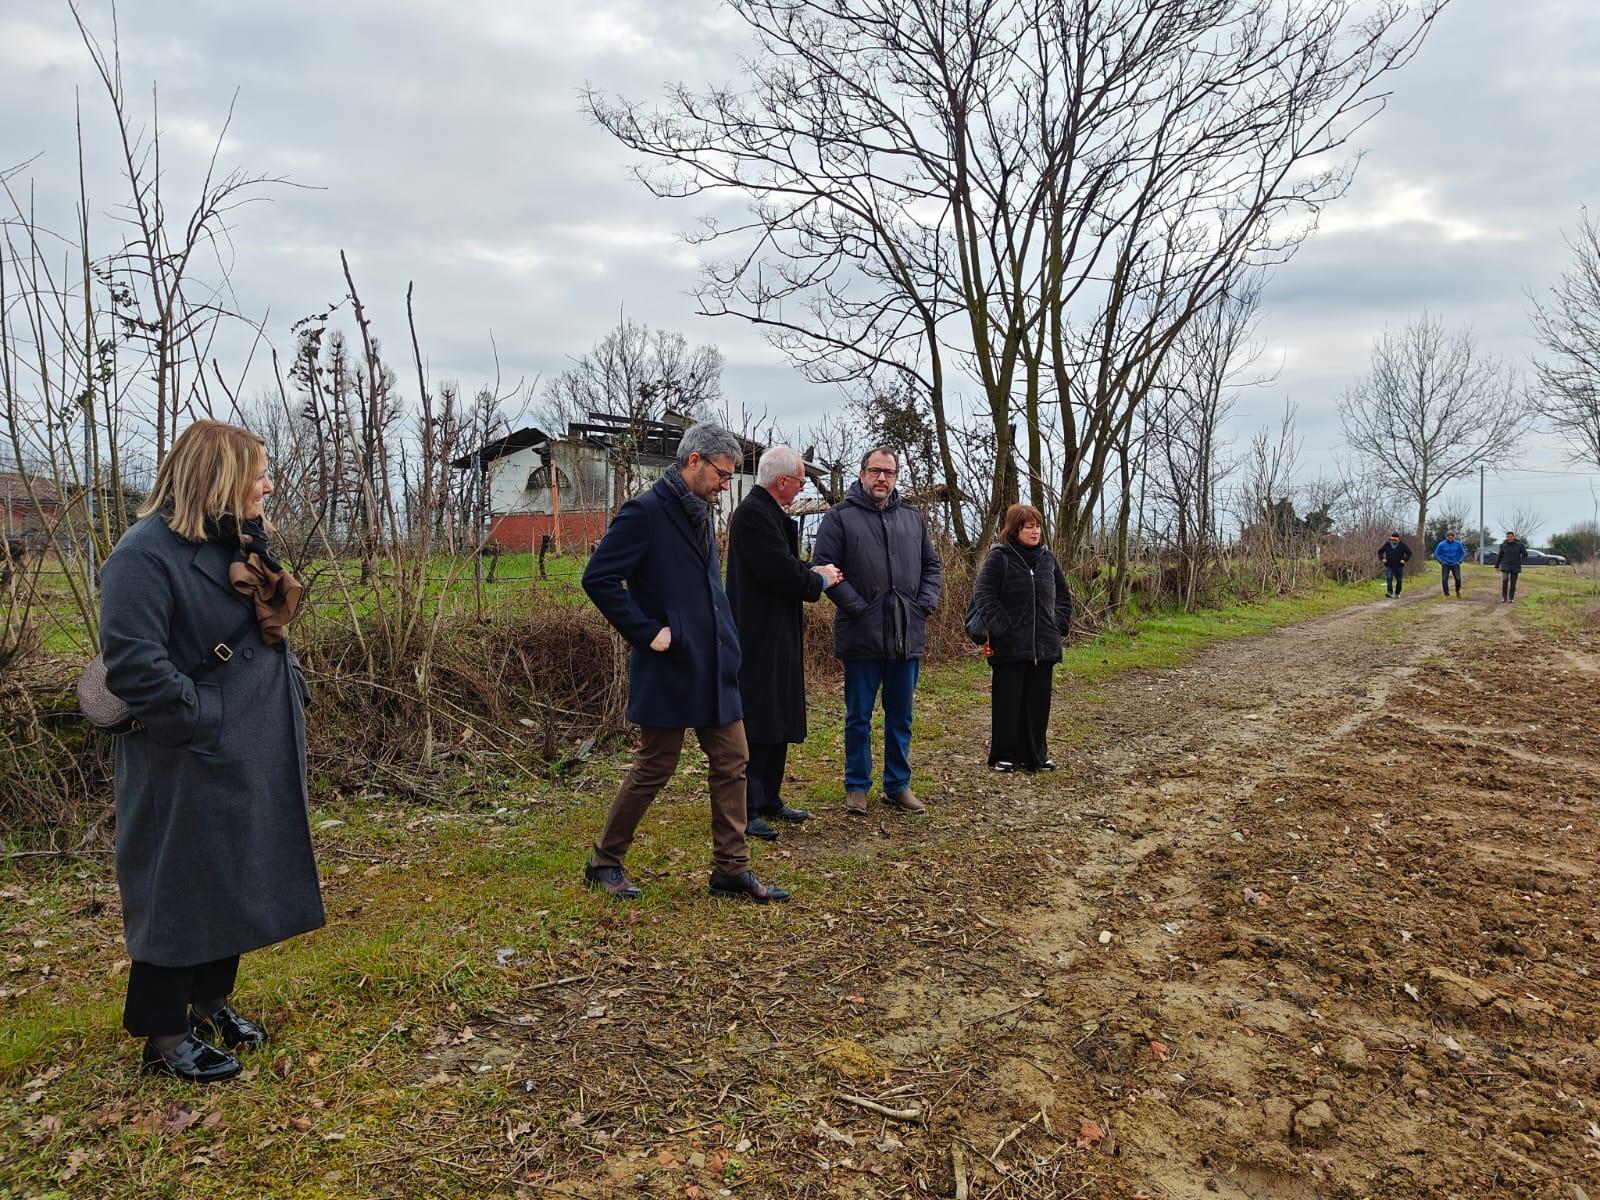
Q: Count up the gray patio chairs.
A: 0